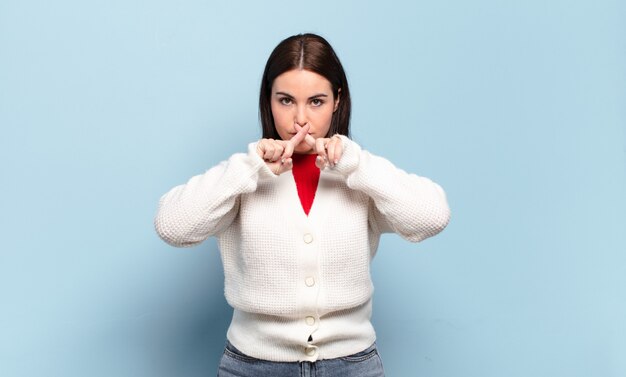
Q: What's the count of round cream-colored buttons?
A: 4